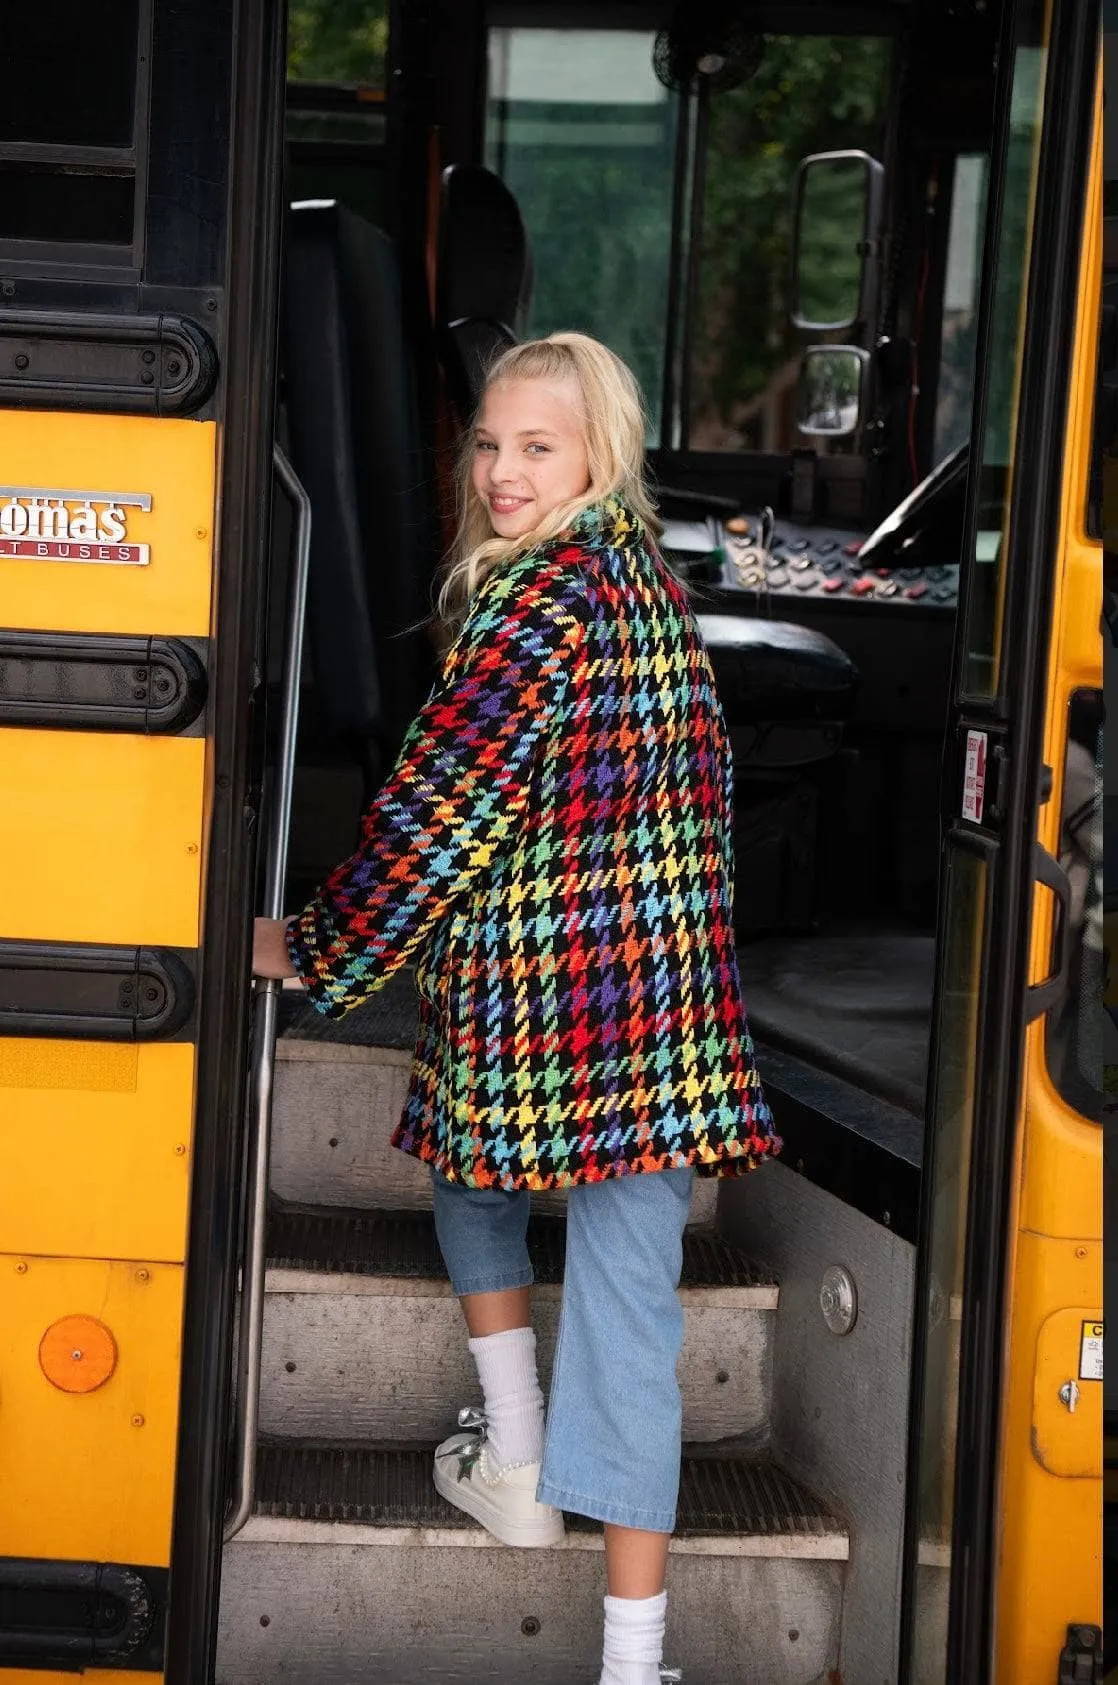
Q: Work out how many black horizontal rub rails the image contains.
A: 4